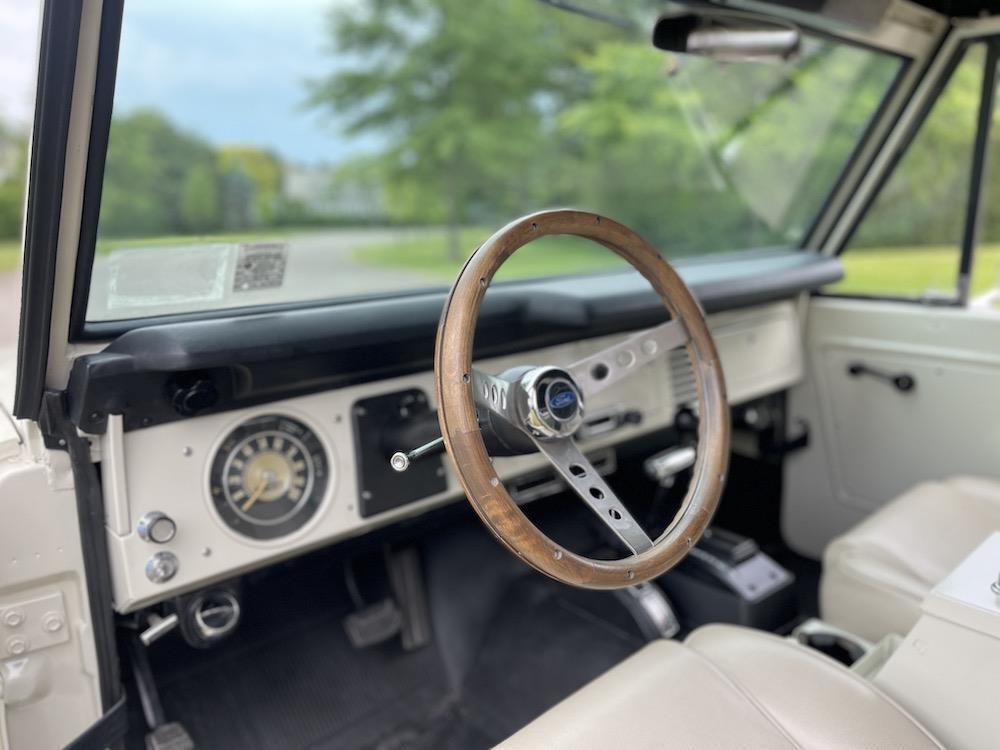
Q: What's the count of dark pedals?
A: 3